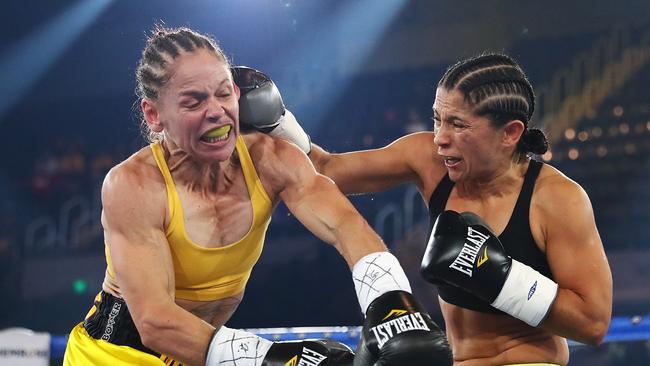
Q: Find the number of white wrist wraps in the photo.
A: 4